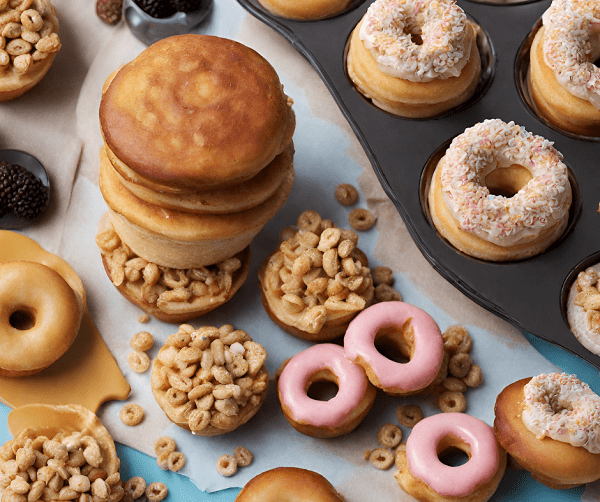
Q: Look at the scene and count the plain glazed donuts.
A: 1